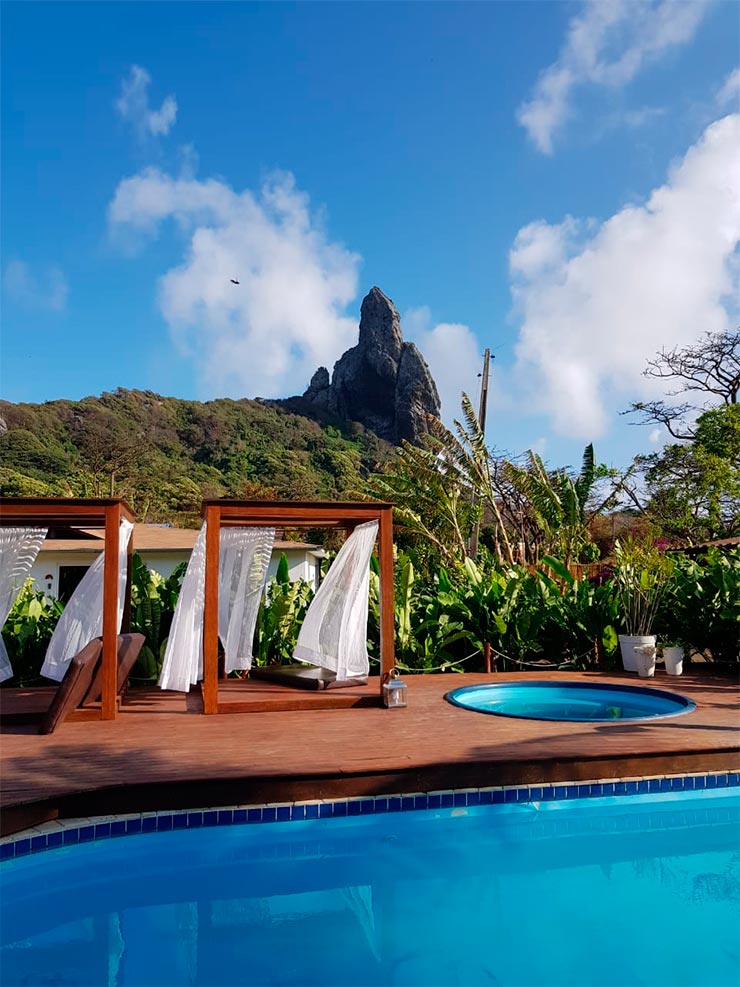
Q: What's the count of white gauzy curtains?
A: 5